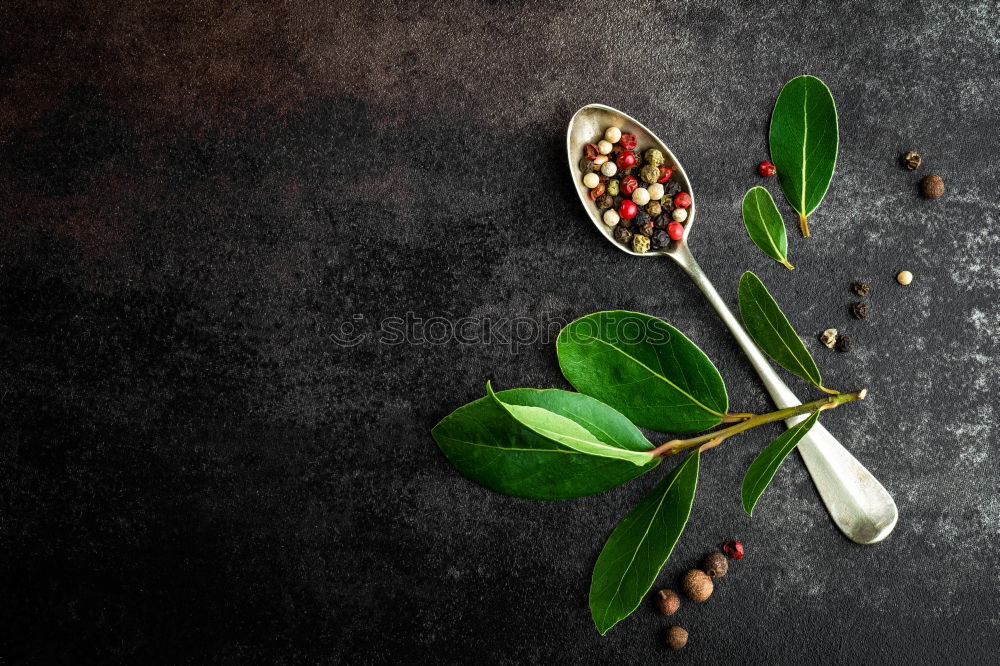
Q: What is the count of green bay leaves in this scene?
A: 8